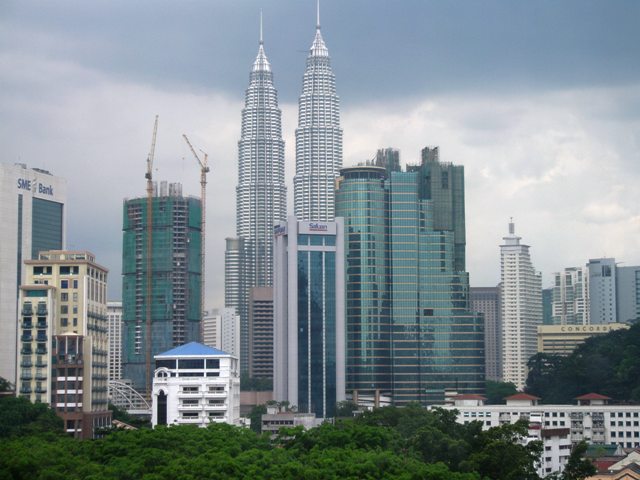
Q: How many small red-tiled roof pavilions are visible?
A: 3